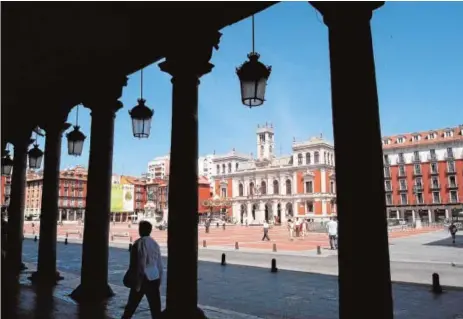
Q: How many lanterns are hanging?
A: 5